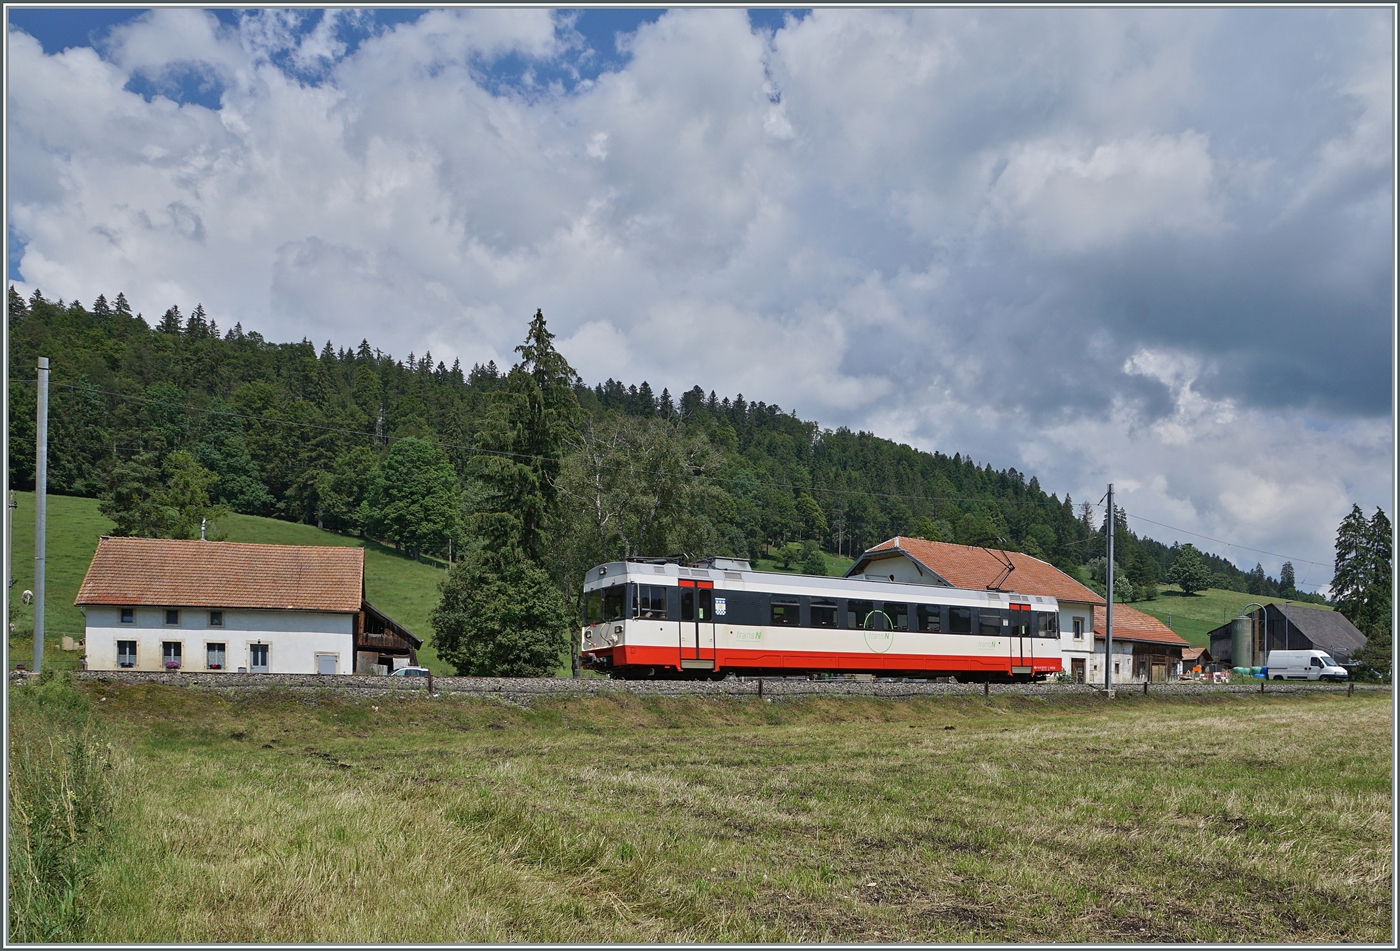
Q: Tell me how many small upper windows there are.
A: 3